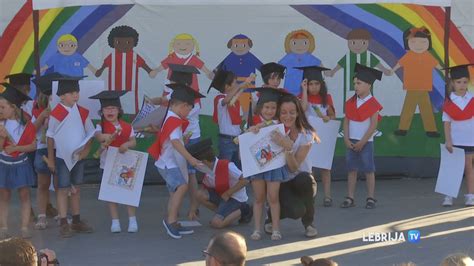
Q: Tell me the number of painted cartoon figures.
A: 7